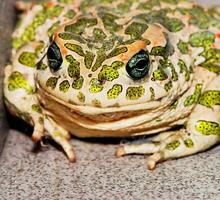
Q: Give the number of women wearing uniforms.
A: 0